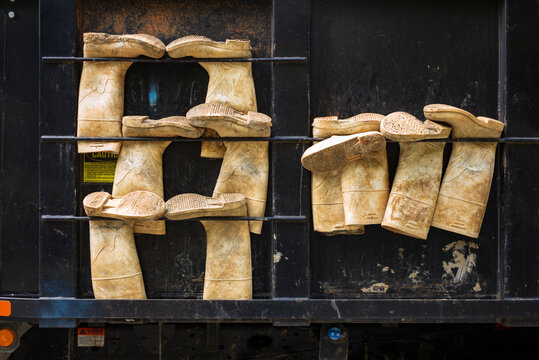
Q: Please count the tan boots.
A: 10